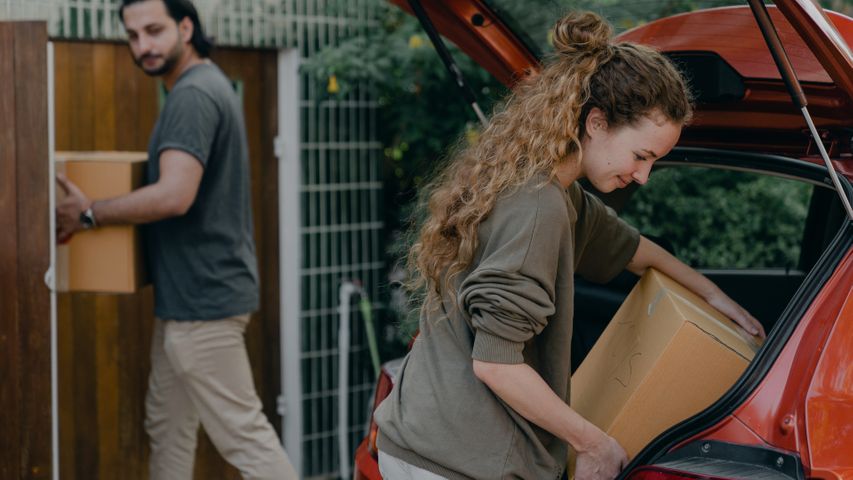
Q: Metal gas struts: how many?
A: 2